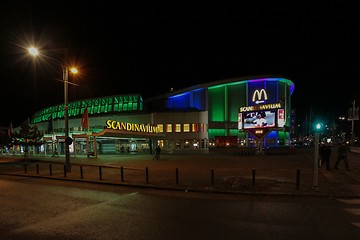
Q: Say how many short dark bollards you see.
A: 12